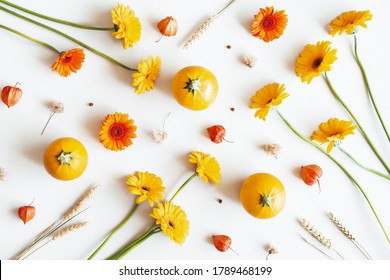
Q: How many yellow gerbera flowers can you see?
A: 9